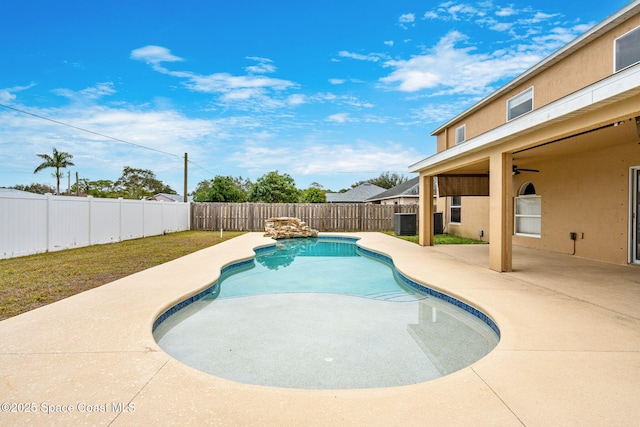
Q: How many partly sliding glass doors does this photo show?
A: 1